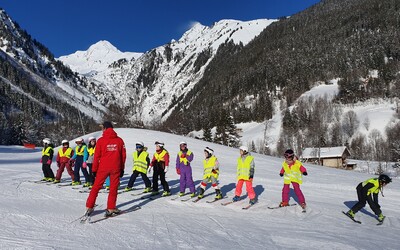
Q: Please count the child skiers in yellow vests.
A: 11